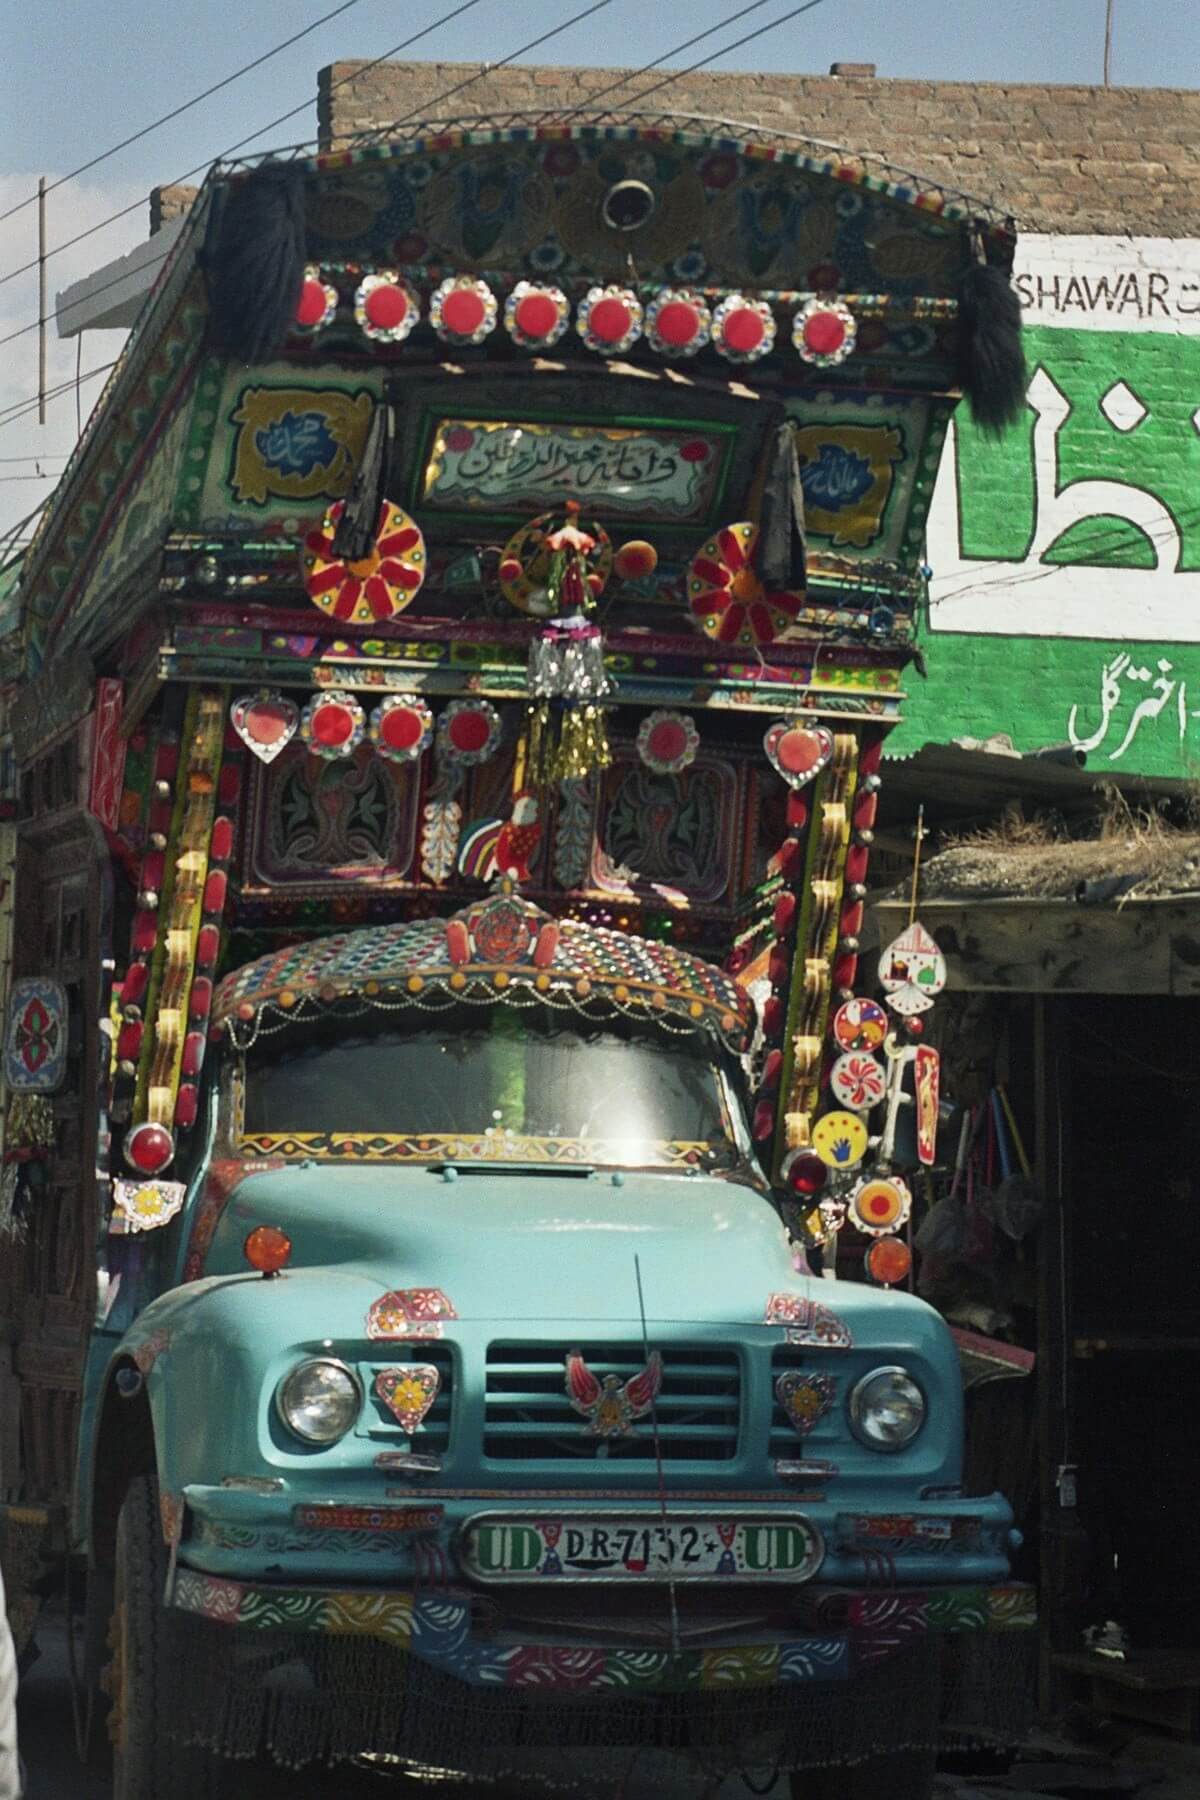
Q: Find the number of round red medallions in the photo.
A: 12